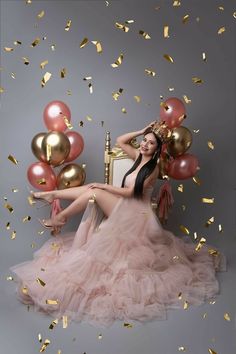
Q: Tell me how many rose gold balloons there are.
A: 5